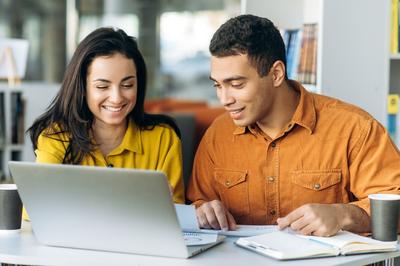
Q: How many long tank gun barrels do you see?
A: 0